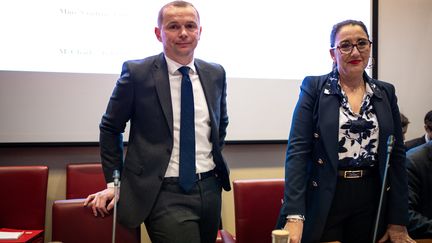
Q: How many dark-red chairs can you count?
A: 4